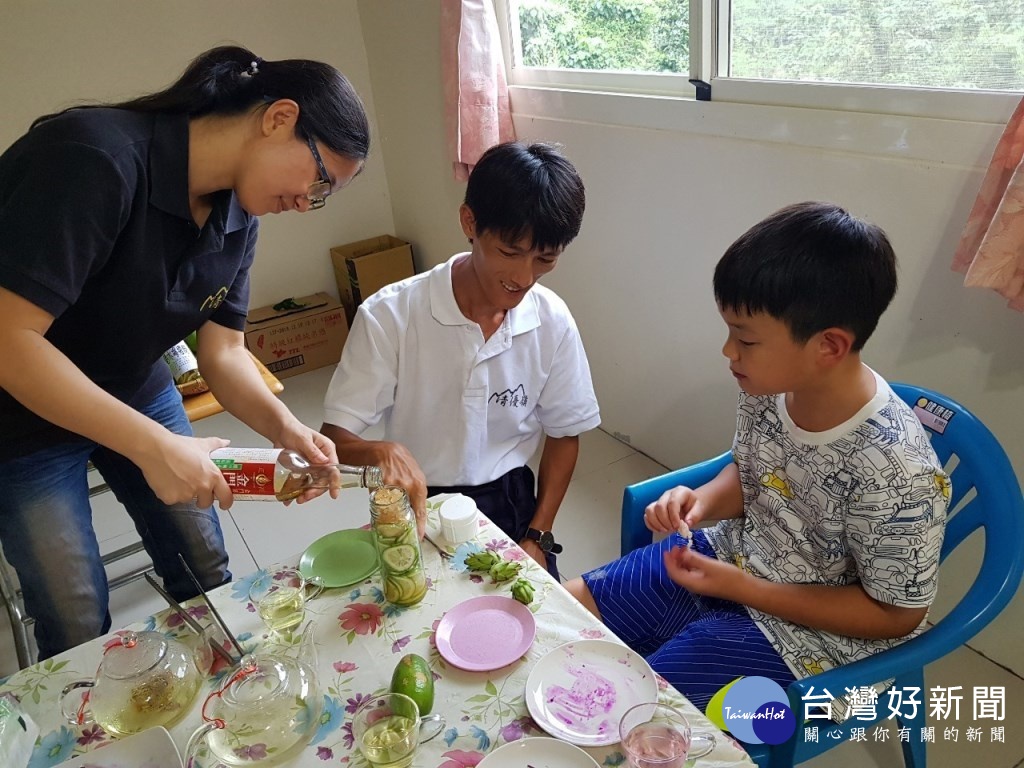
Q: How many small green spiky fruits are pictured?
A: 3